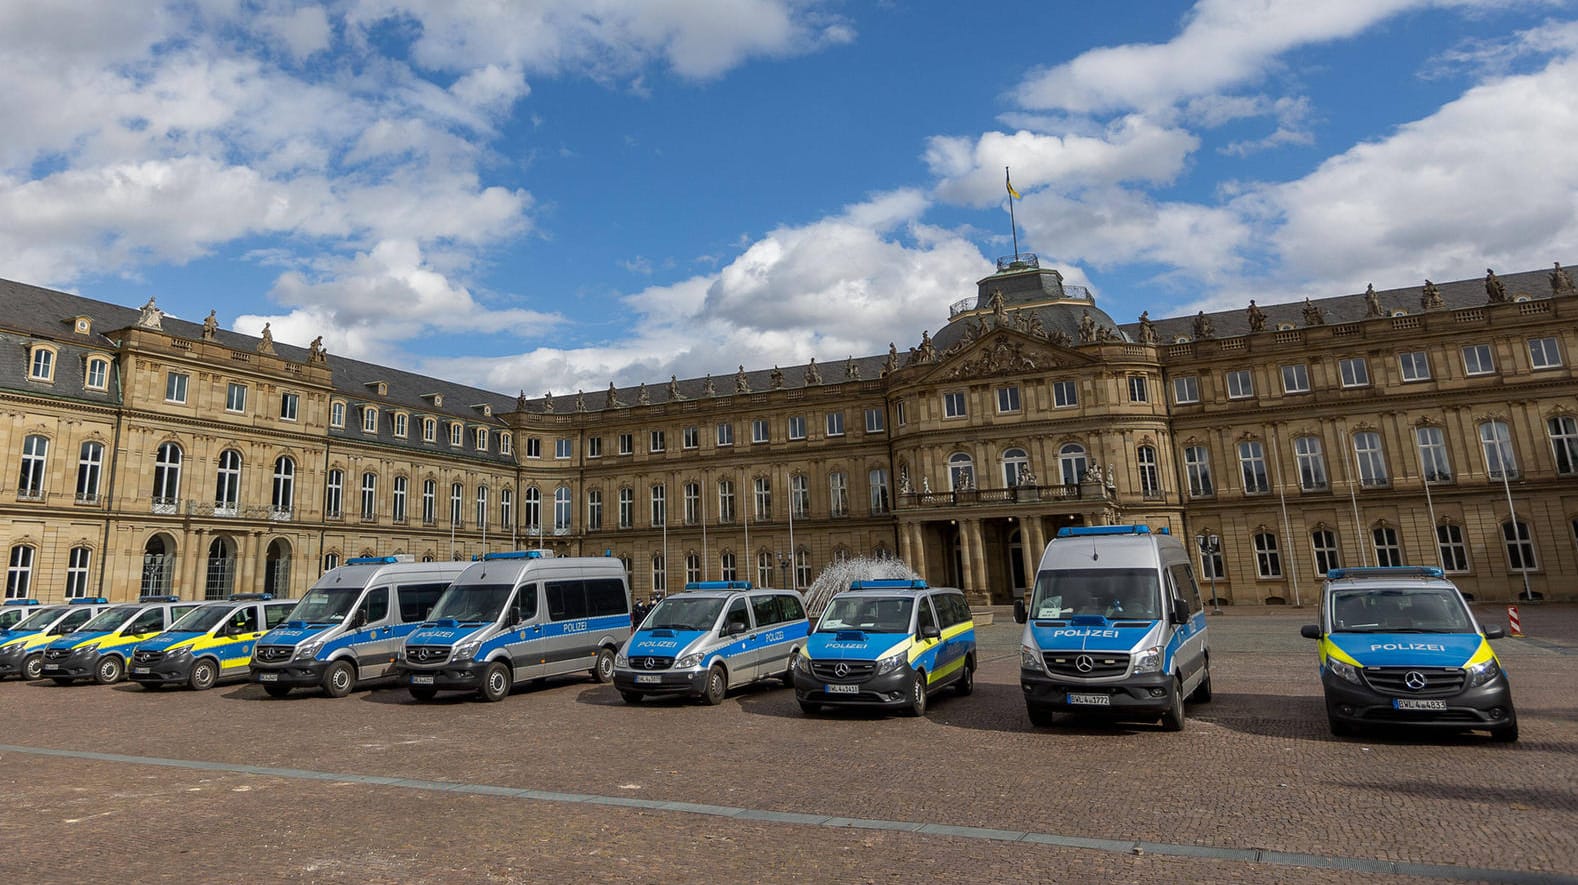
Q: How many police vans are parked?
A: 10